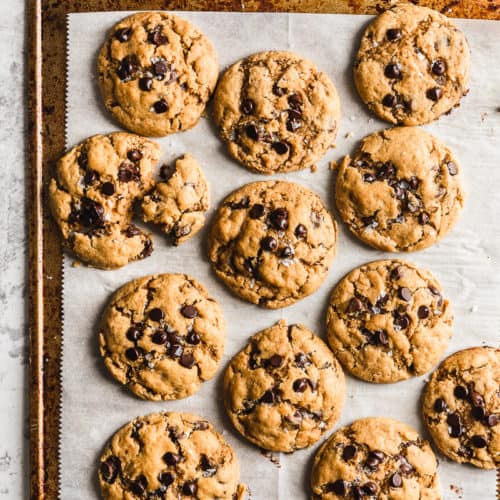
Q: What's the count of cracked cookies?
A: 1